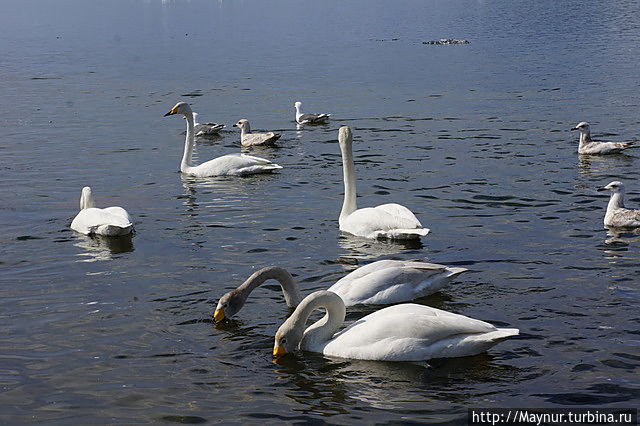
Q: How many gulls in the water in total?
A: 5